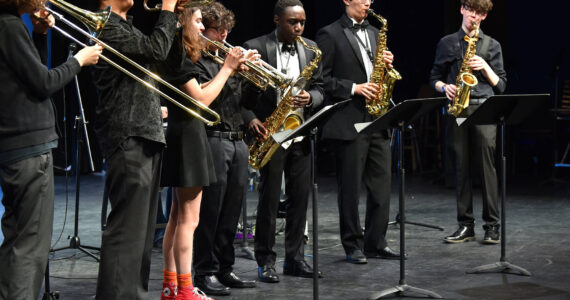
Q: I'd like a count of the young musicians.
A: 7